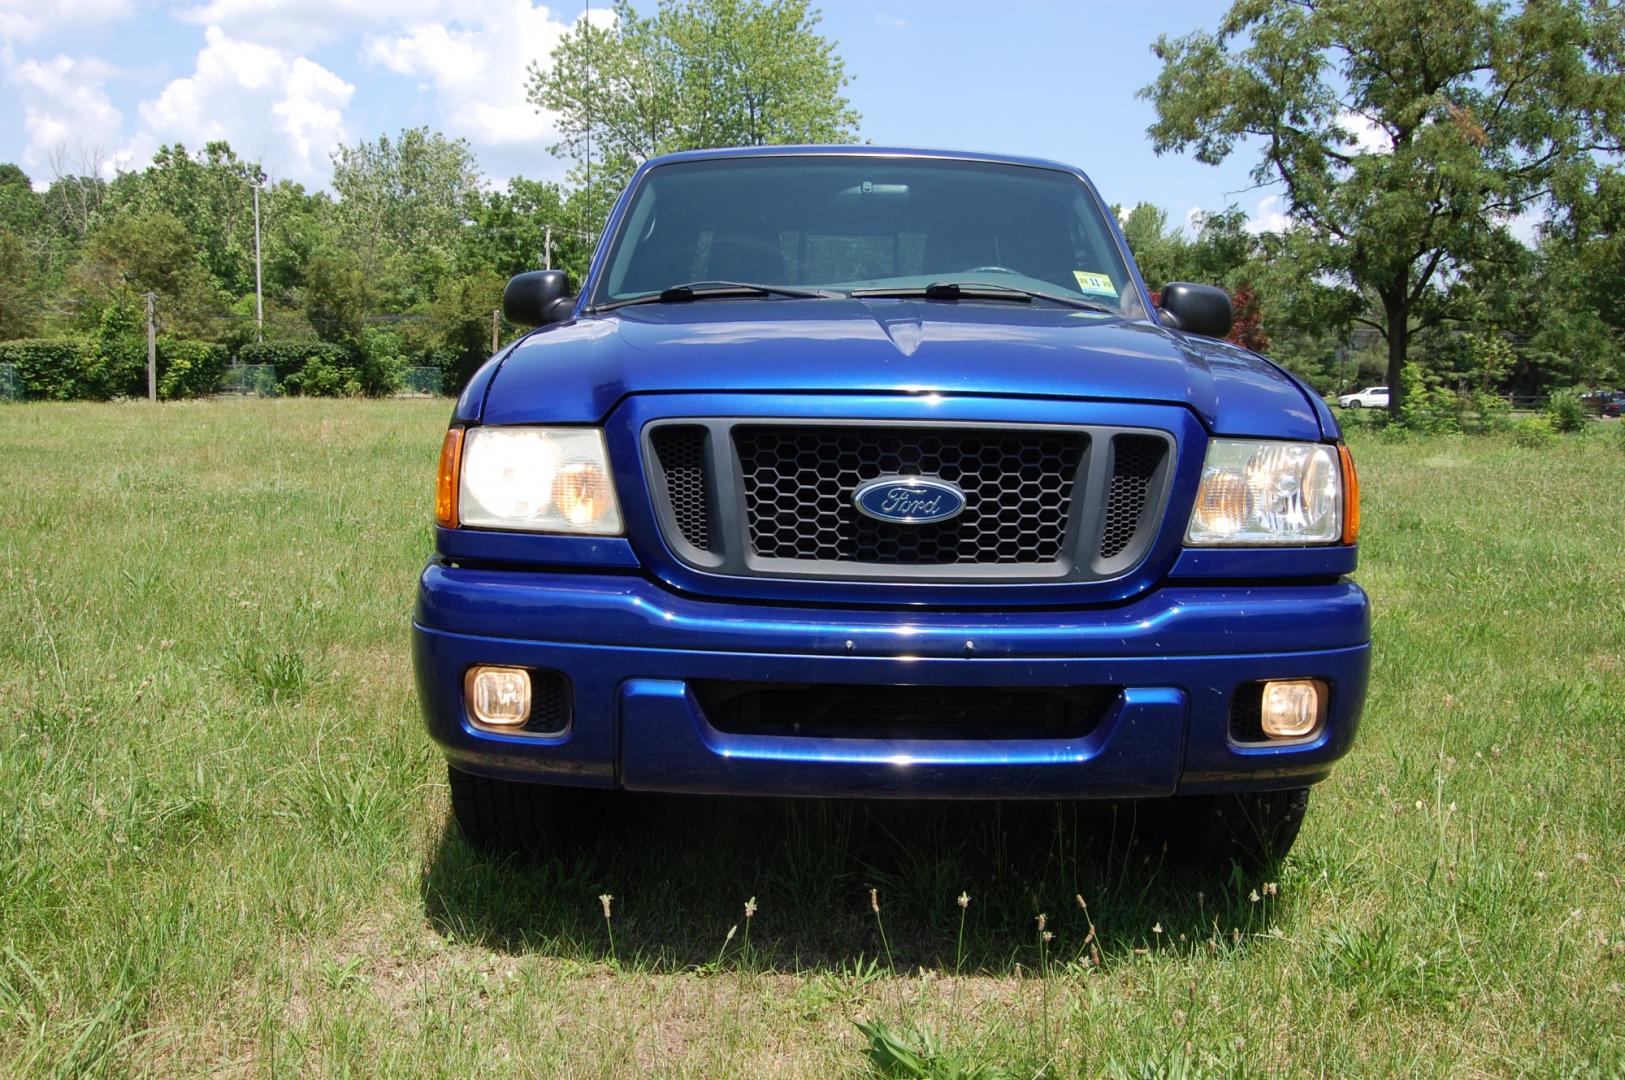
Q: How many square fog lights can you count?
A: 2